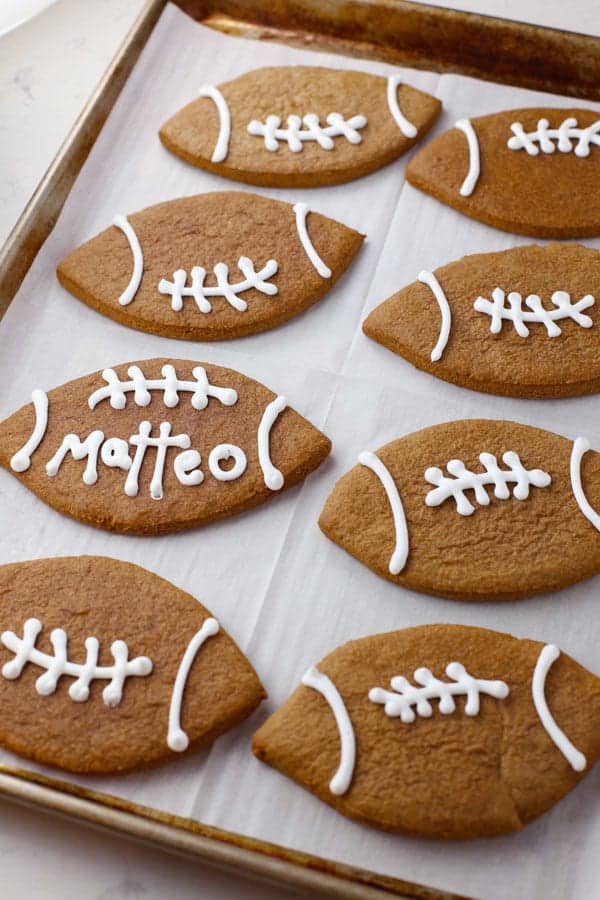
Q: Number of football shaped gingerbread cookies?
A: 8